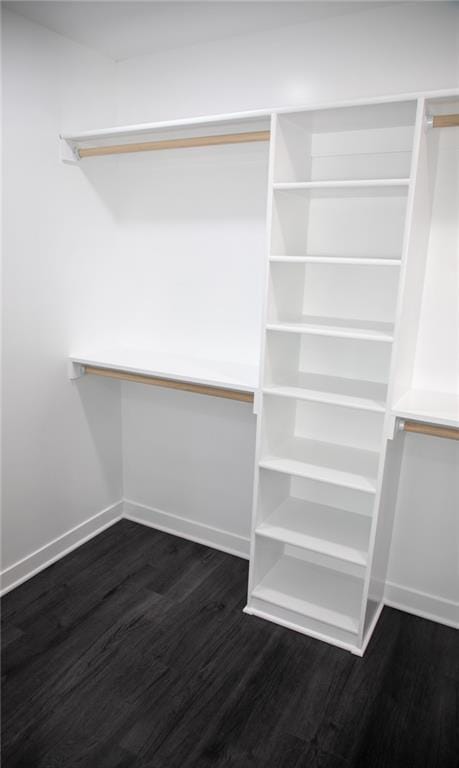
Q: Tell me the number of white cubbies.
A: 7